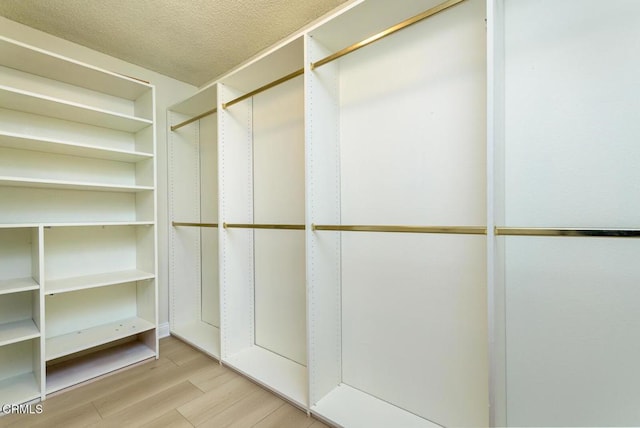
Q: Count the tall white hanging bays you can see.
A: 4